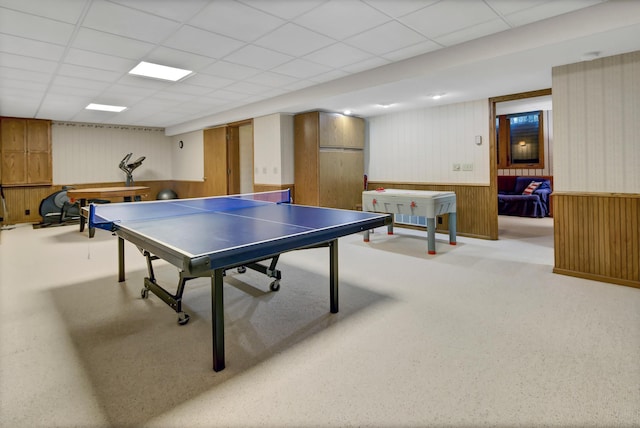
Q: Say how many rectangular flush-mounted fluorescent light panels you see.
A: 2